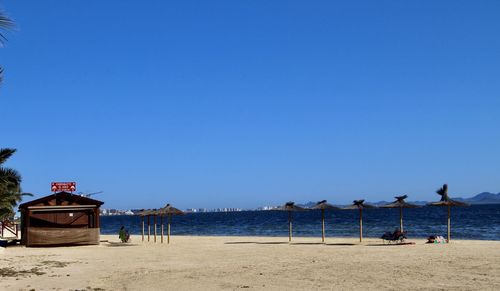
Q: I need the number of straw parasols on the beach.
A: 10